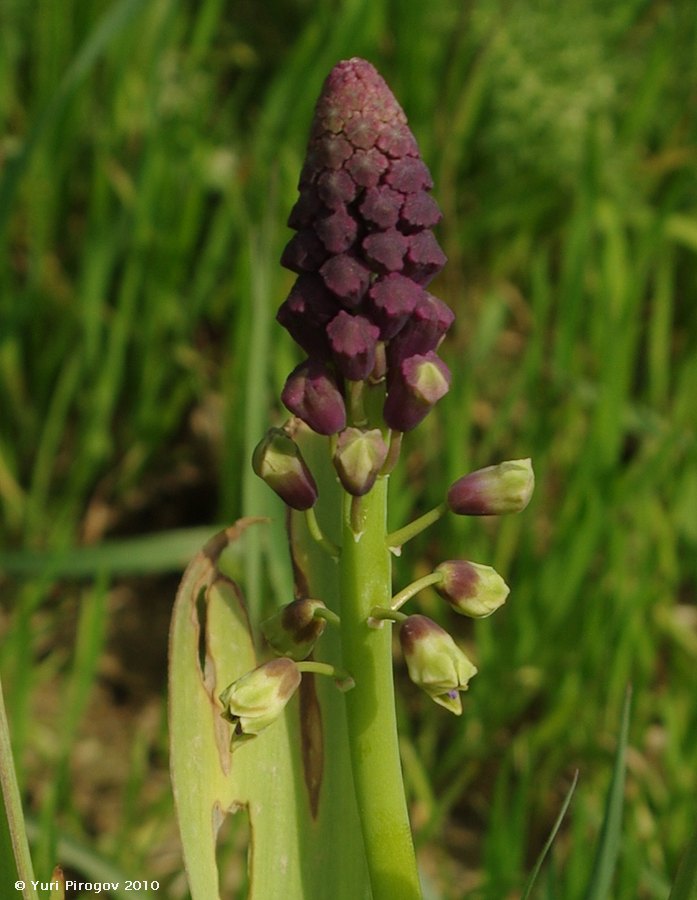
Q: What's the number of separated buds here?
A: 7